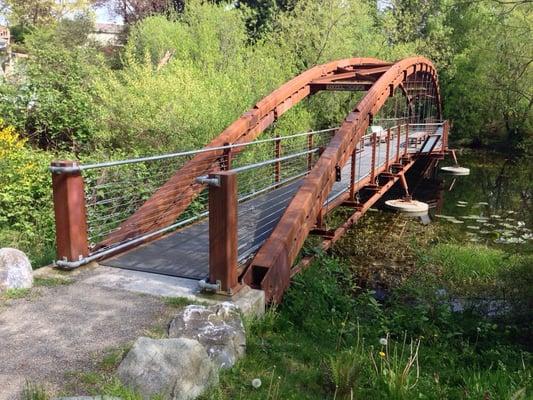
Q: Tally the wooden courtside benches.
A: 0